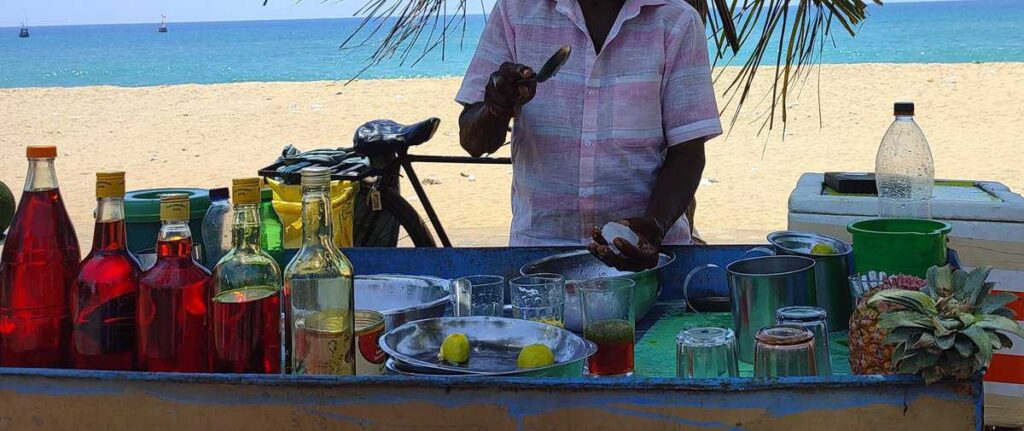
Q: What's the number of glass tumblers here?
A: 6